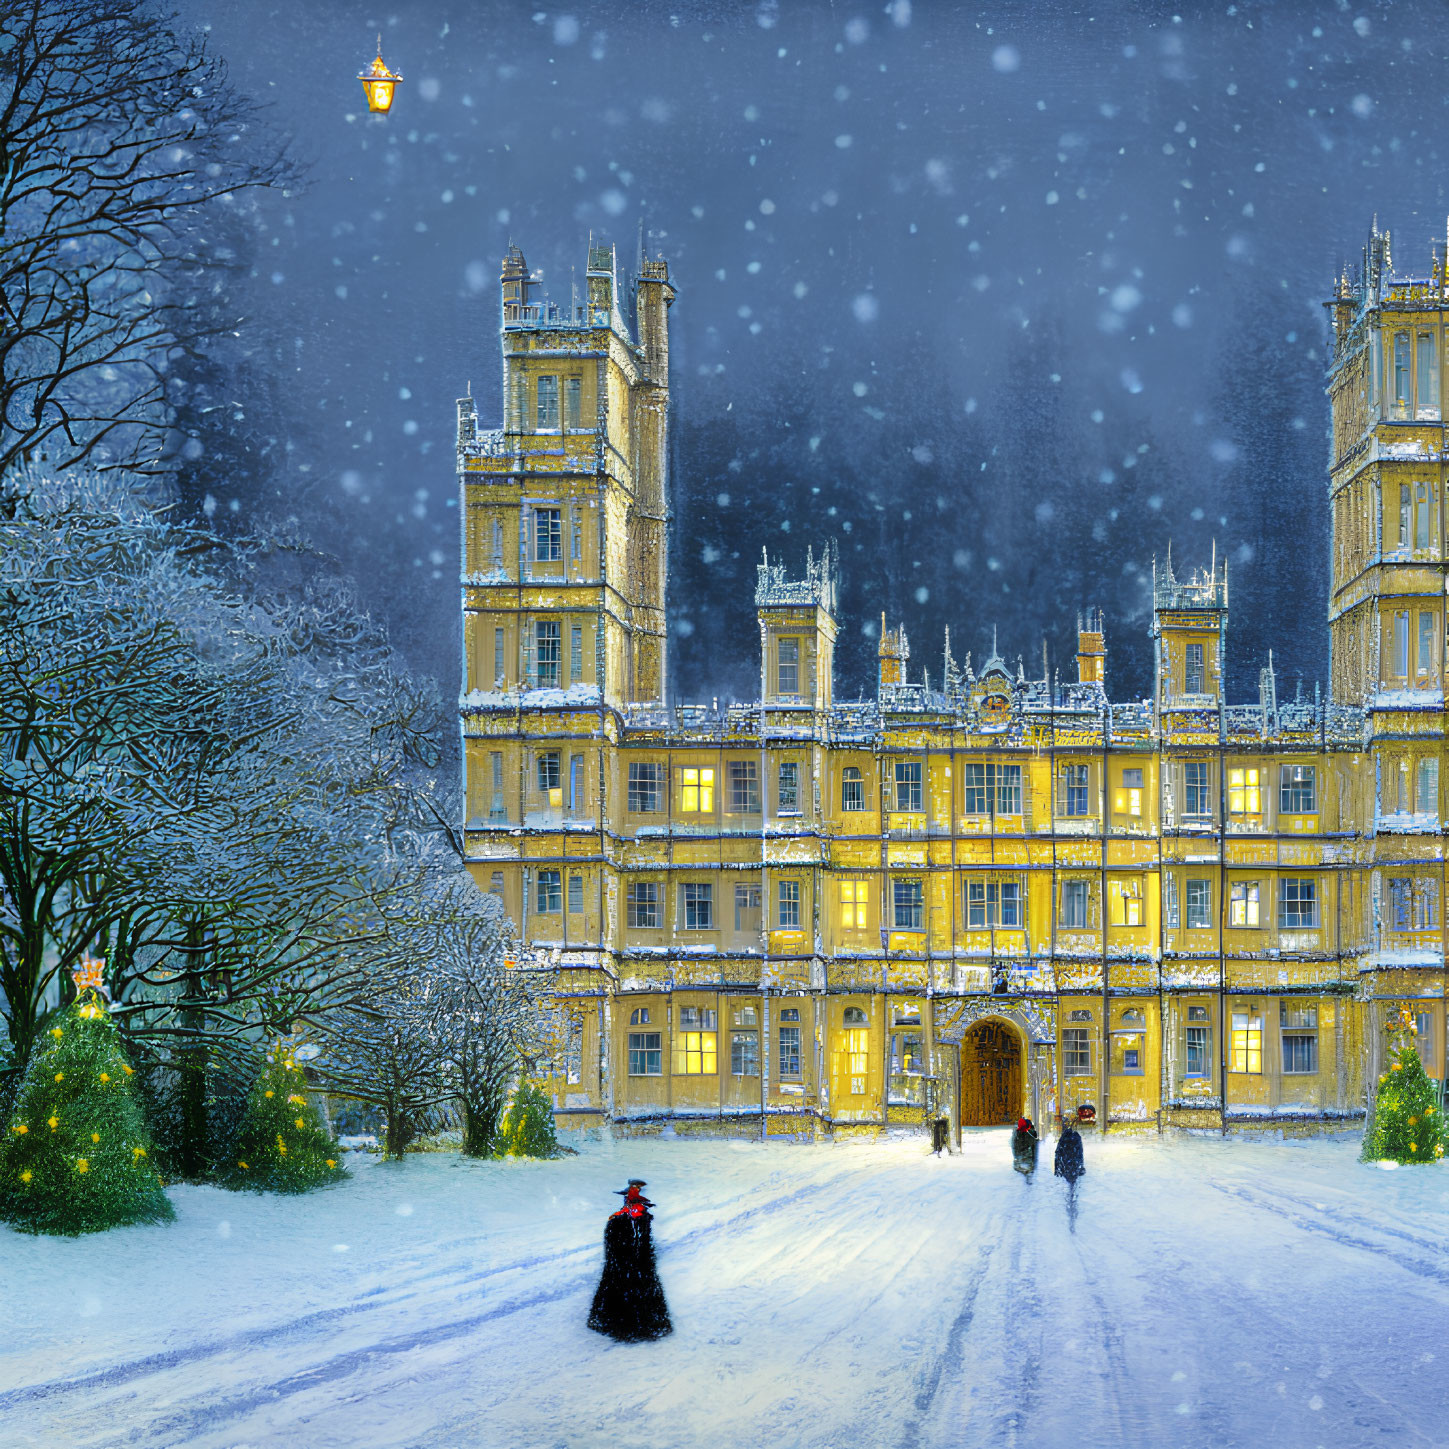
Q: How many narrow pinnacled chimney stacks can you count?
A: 2